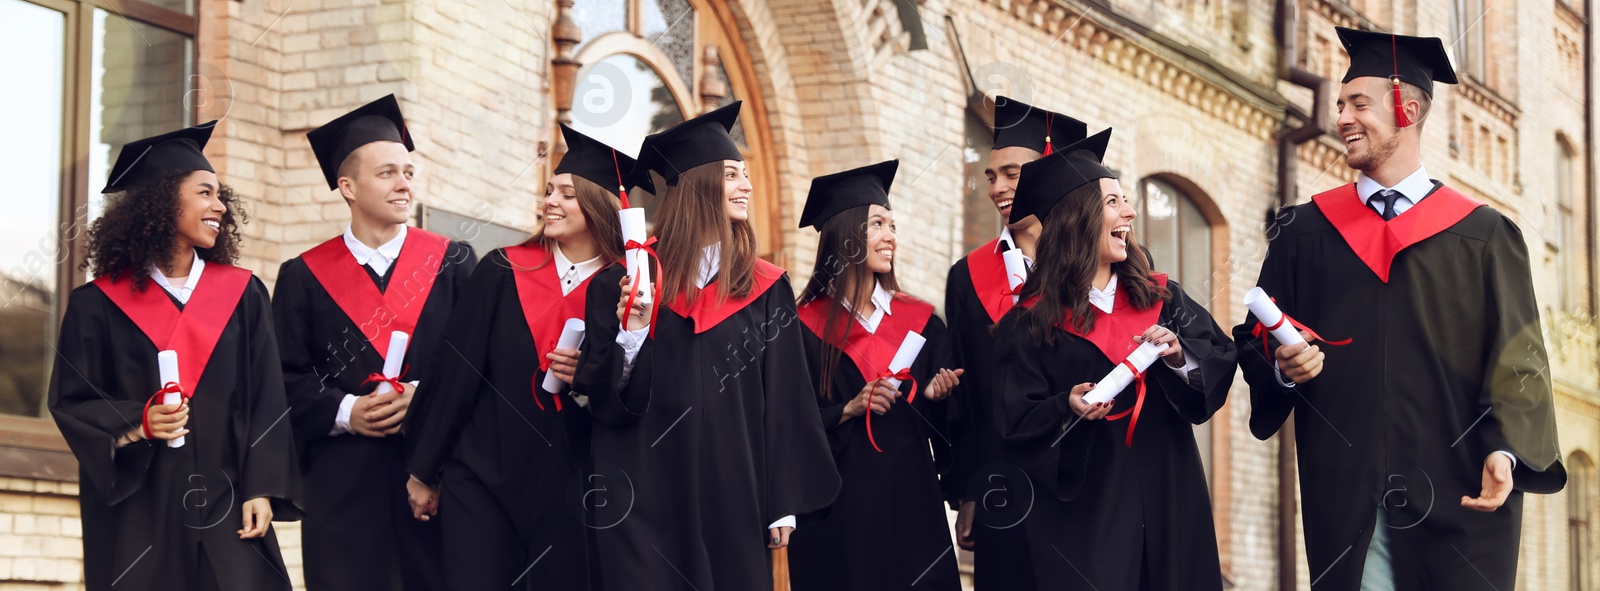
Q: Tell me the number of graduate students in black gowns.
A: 8